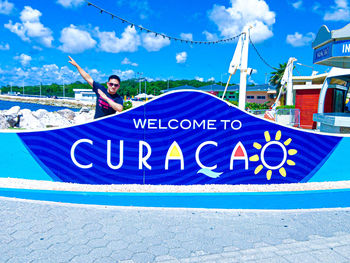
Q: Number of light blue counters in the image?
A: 1